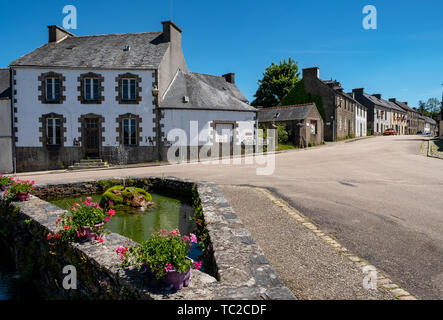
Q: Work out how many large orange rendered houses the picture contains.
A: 0